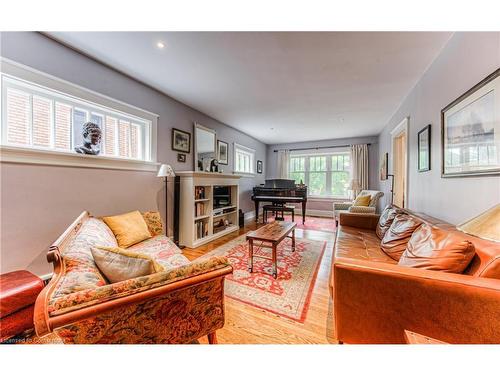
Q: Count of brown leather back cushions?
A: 3